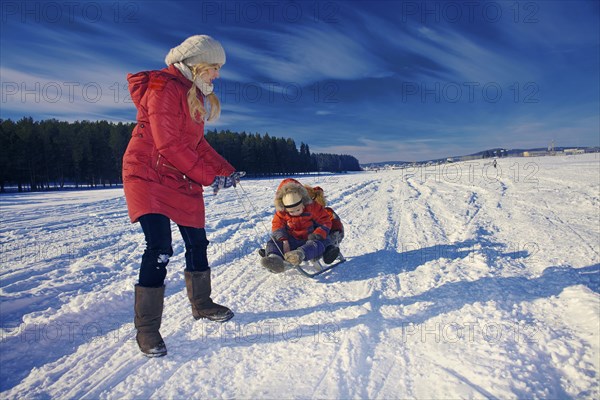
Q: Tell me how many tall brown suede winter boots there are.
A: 2